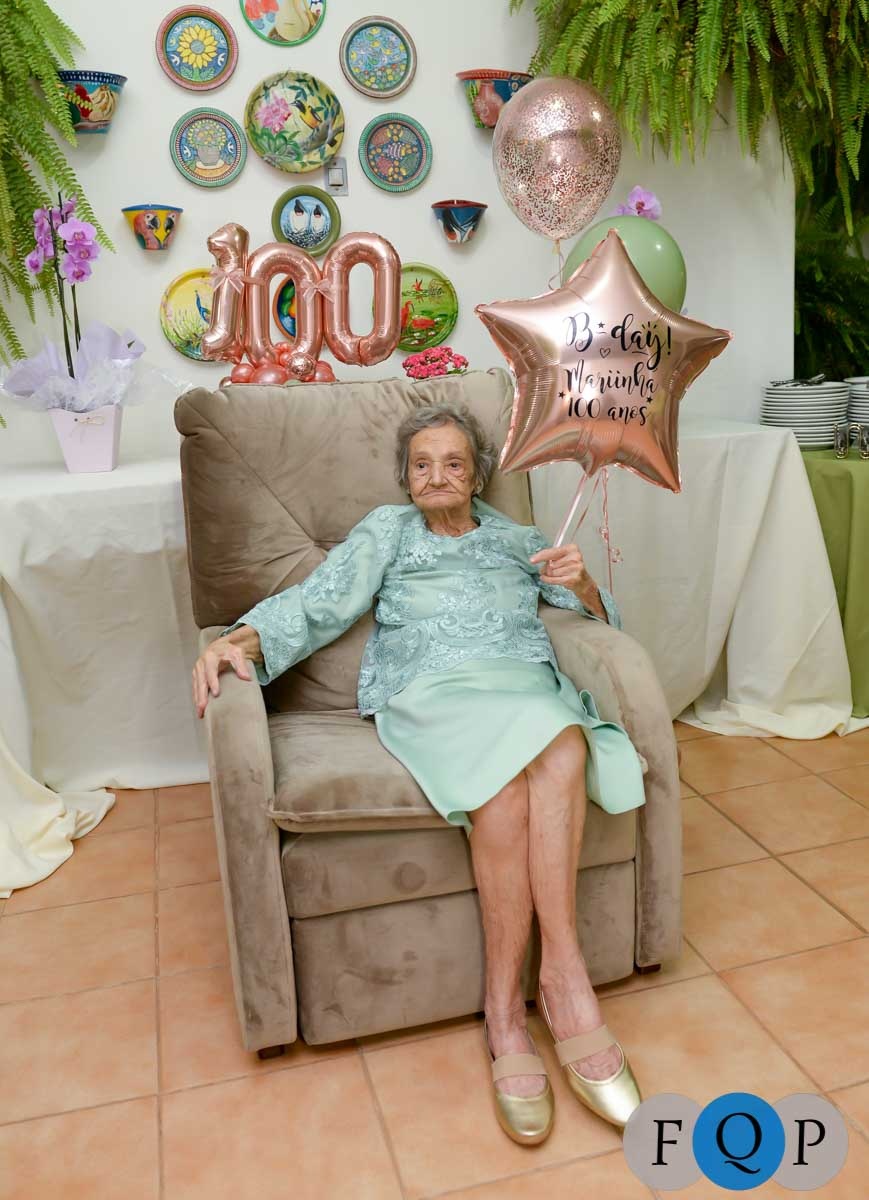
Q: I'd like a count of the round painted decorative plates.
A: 10